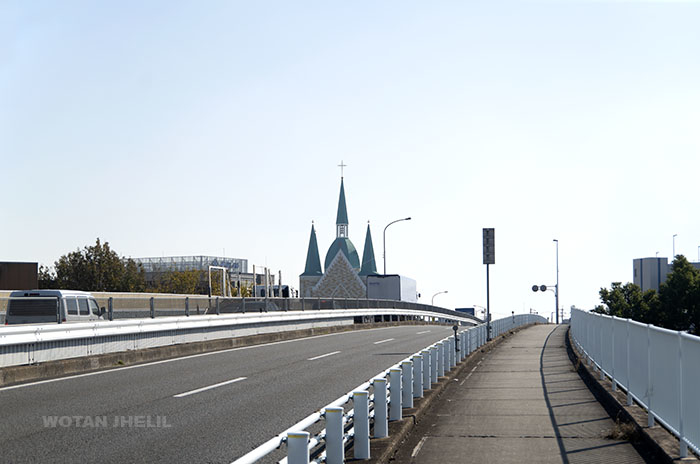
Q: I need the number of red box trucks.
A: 0